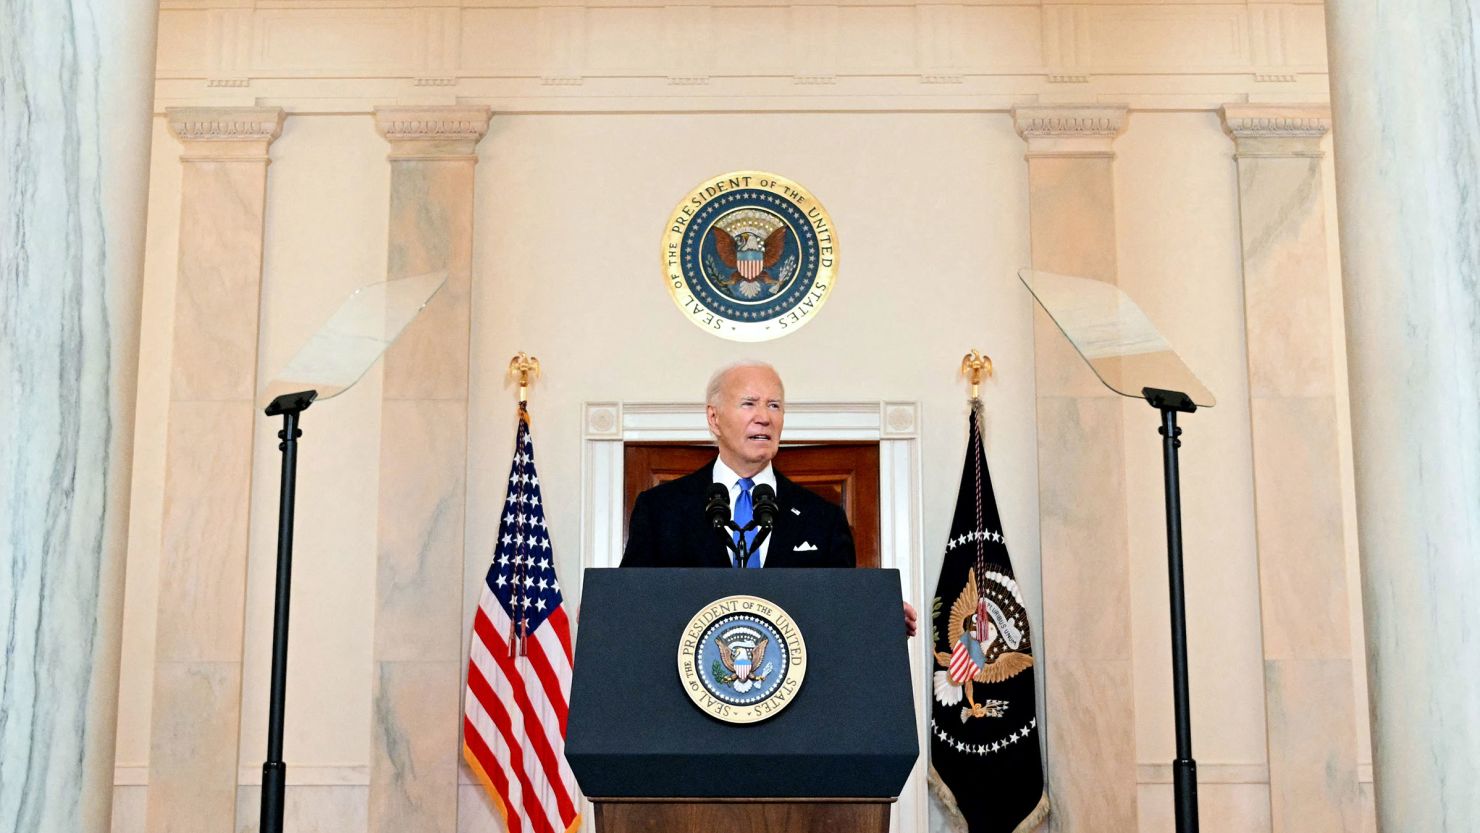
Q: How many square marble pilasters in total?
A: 4